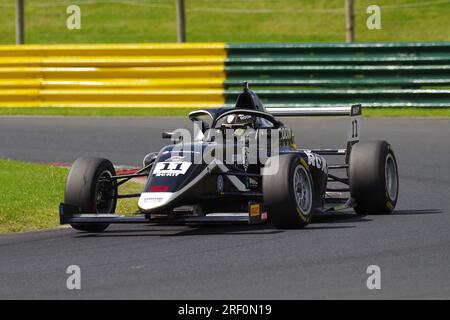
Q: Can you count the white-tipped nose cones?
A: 1